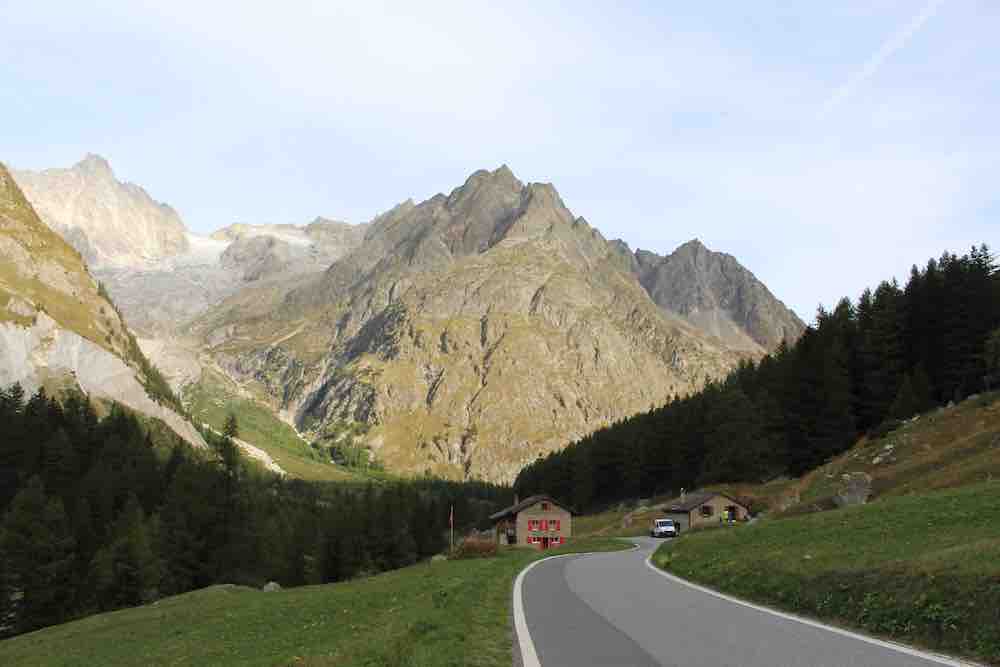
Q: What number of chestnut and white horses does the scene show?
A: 0